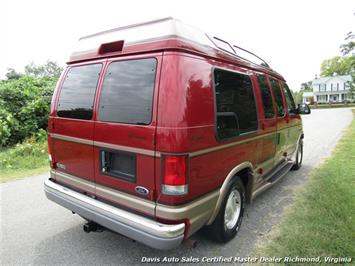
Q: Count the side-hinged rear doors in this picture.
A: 2